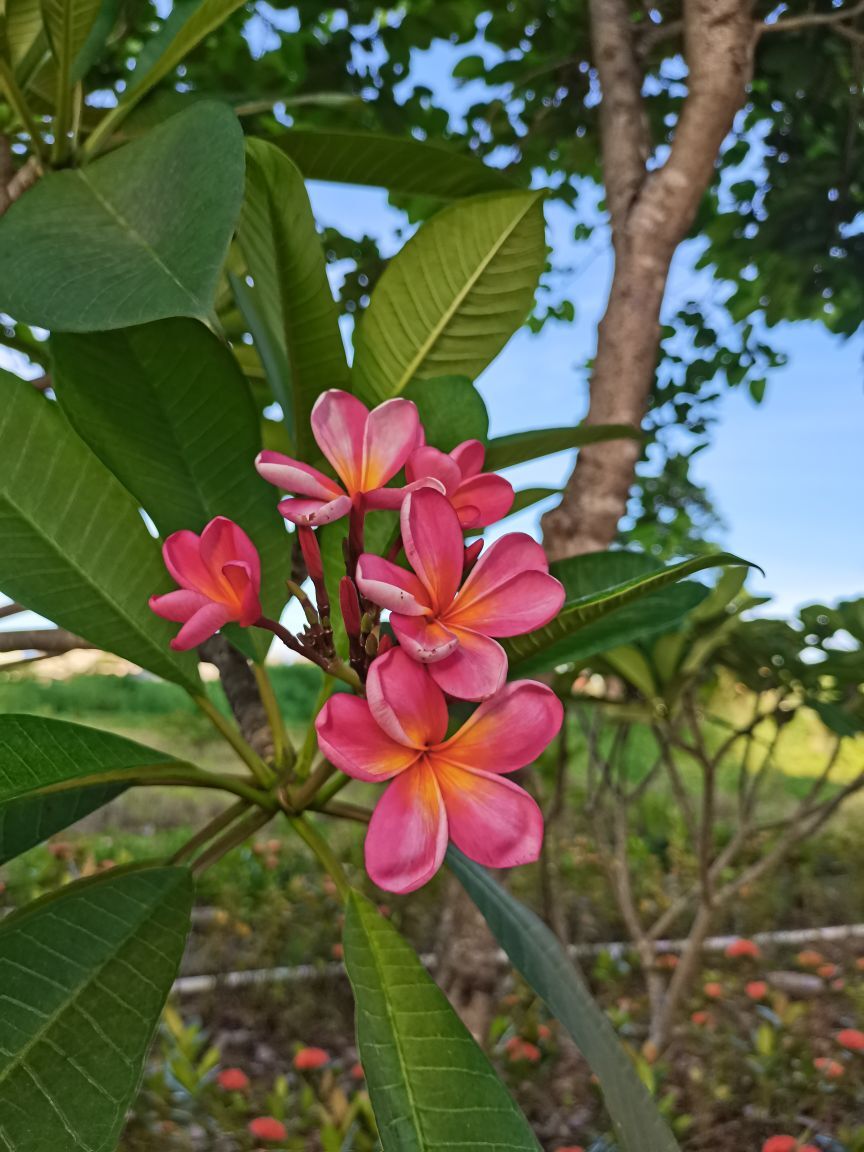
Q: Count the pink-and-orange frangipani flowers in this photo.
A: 5